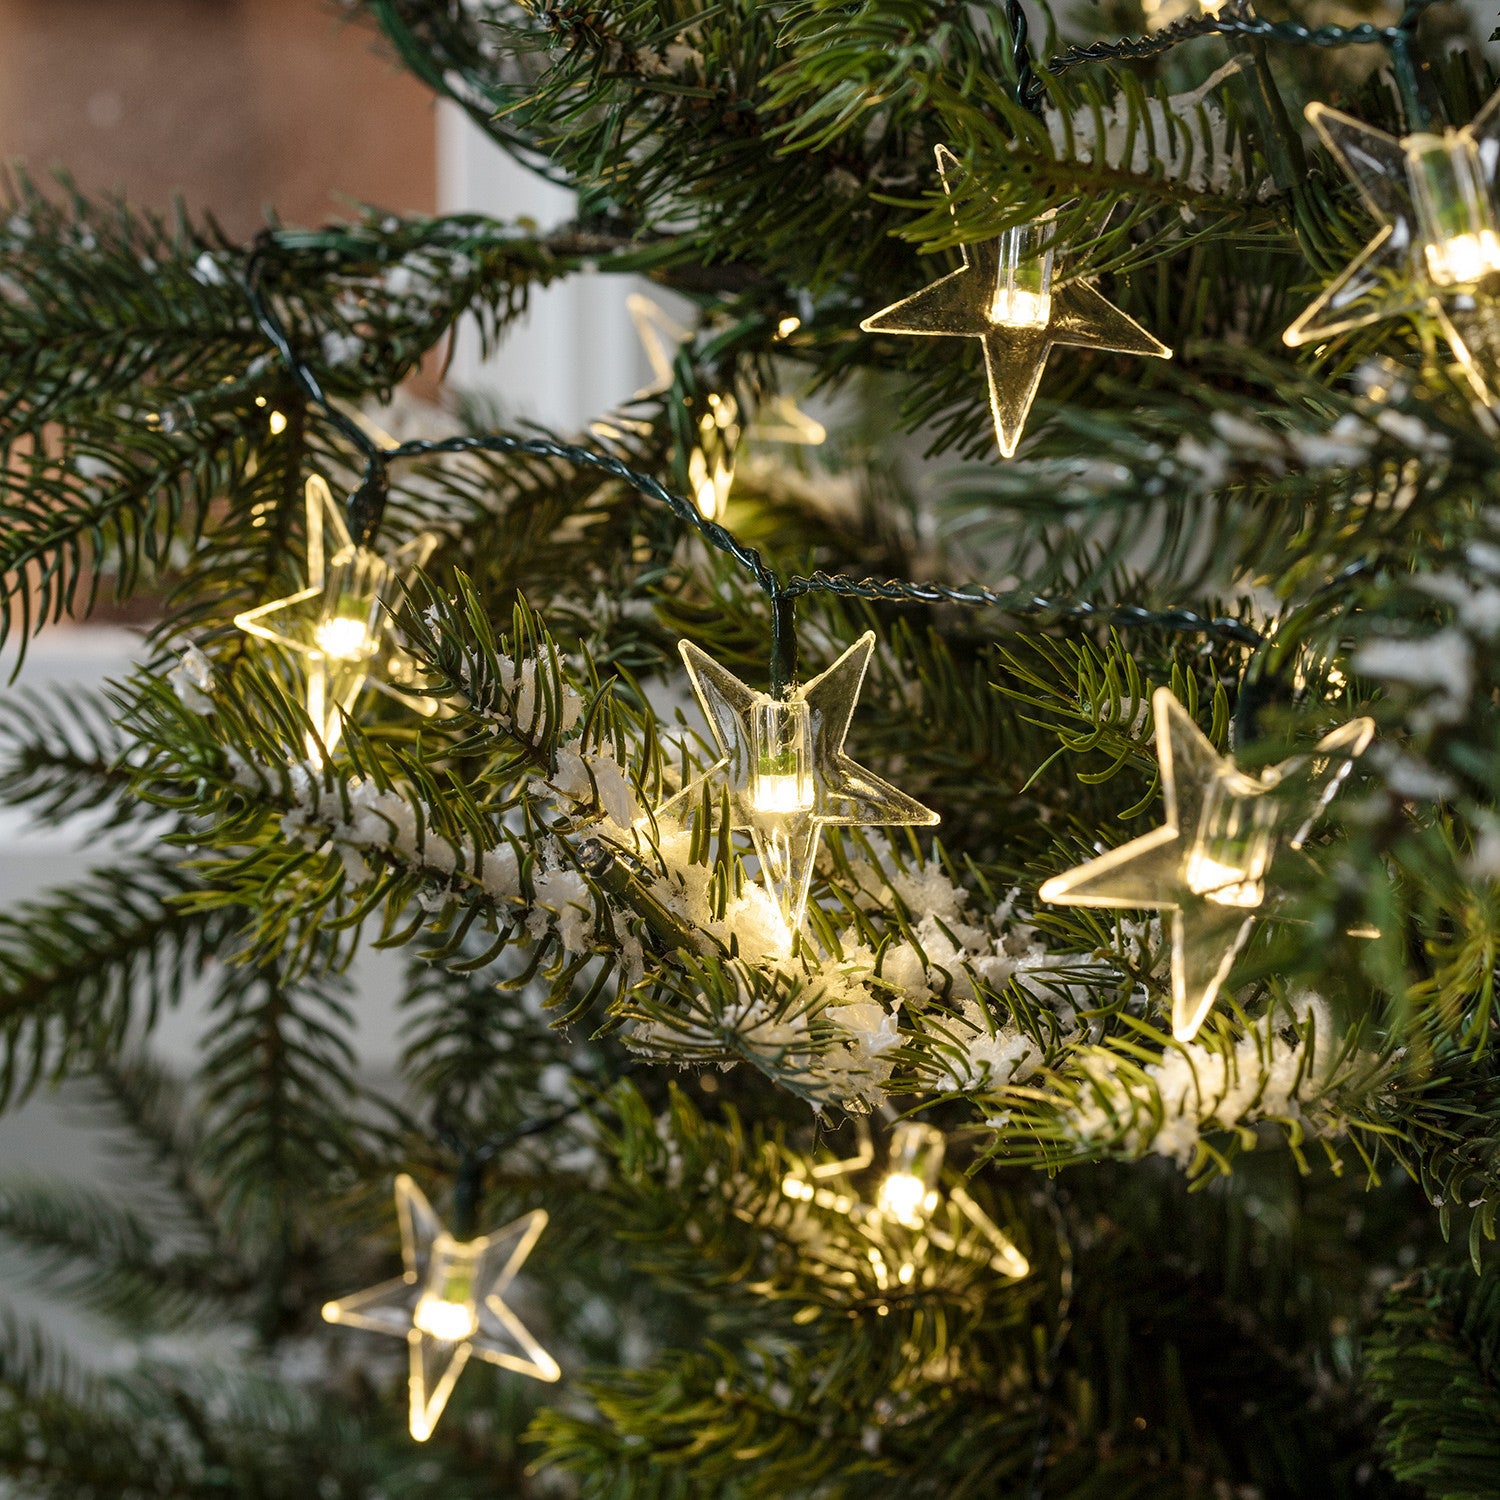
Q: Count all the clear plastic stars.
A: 8